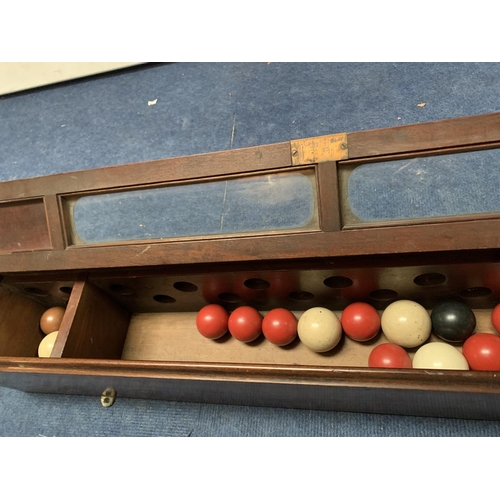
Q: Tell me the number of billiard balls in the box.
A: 13